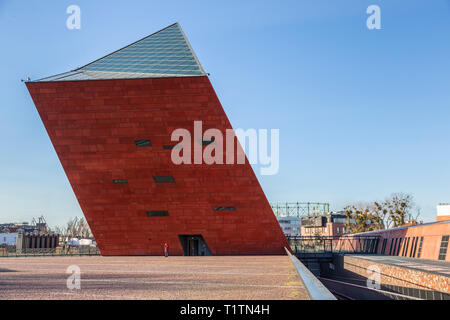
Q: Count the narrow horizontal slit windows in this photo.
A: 7